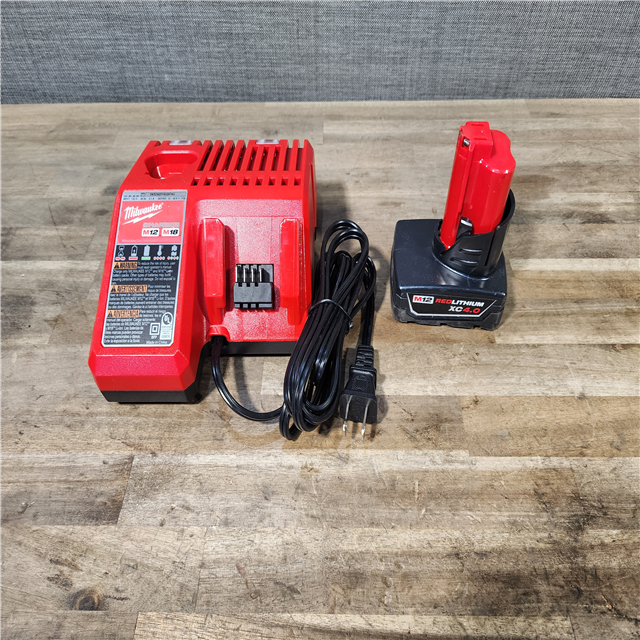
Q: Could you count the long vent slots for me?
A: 9